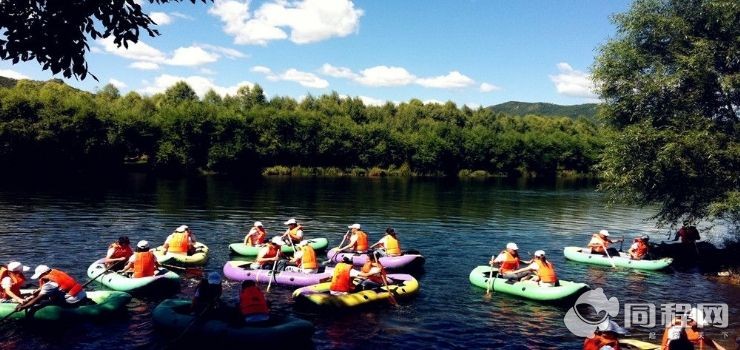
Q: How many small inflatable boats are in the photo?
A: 11